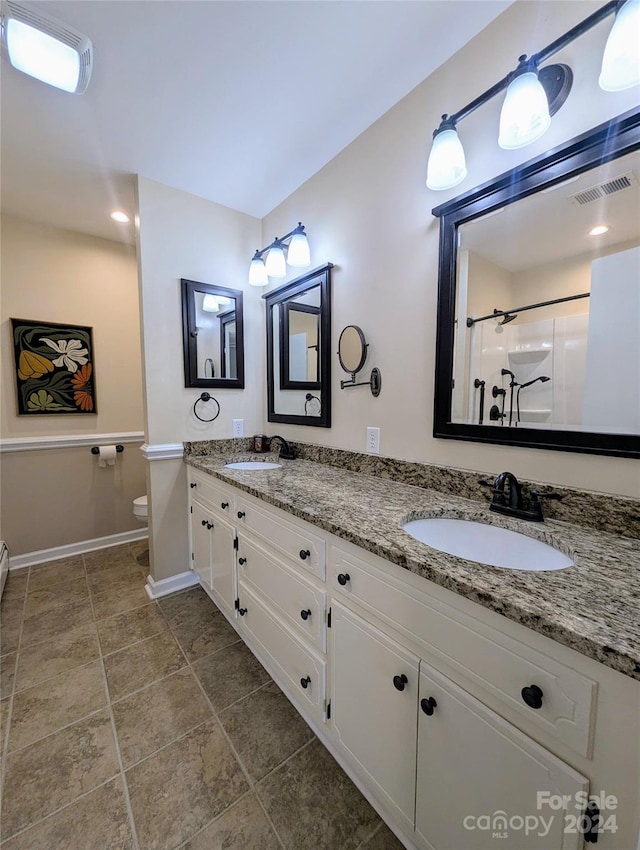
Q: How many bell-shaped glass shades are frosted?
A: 6